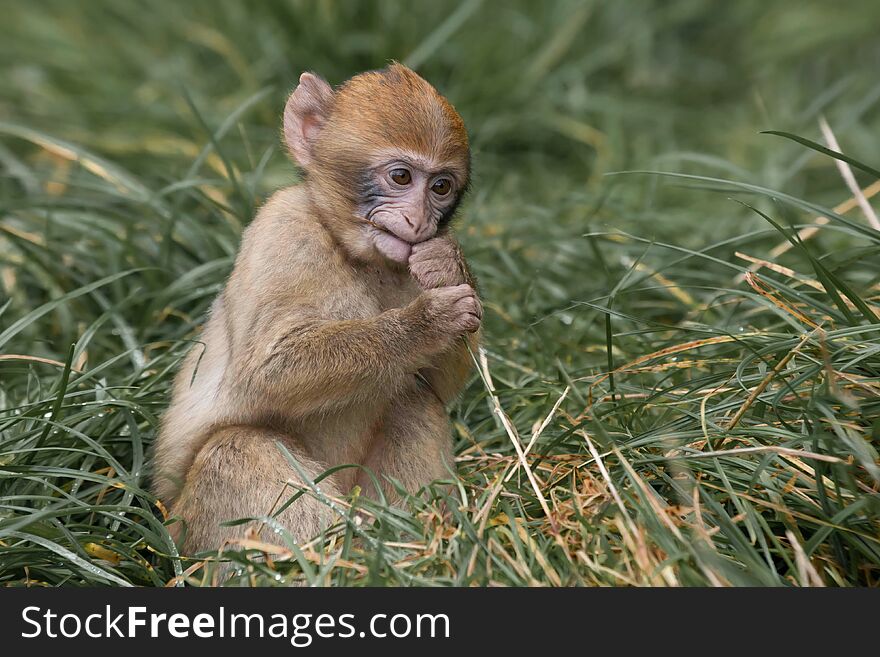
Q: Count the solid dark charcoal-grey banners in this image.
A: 1